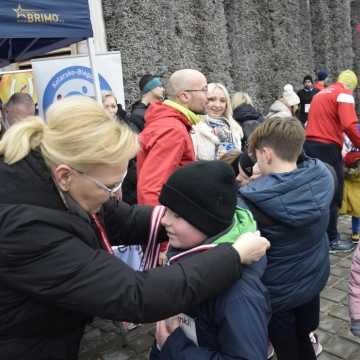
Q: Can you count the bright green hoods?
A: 1